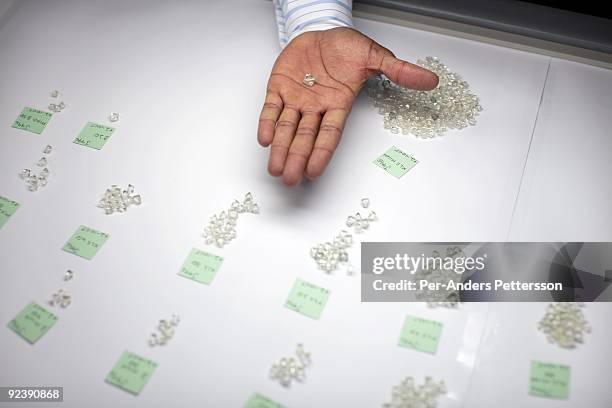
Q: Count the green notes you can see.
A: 12